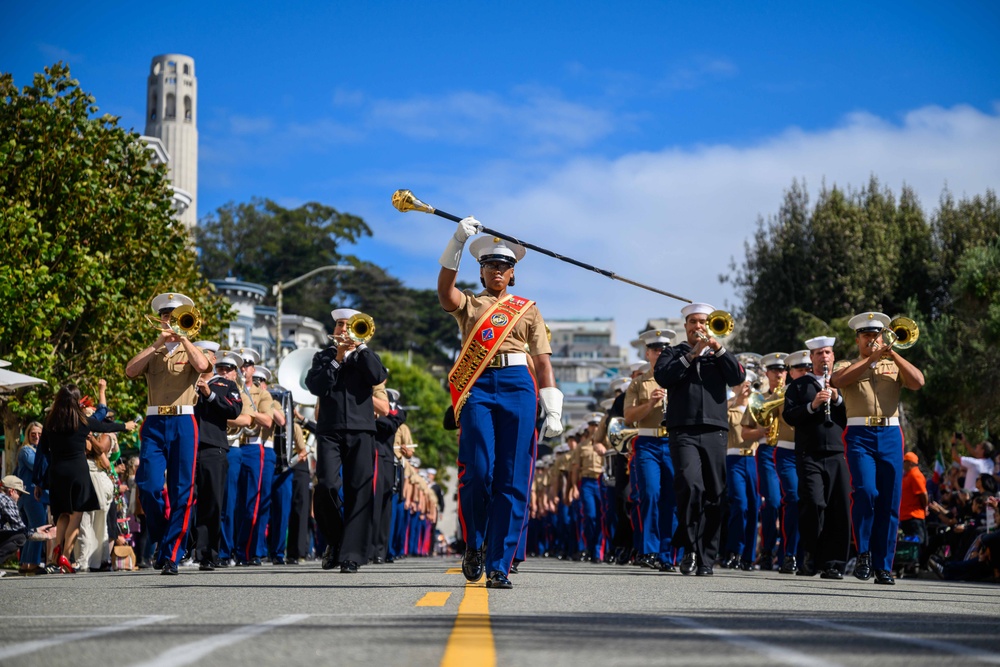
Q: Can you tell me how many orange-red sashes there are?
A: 1